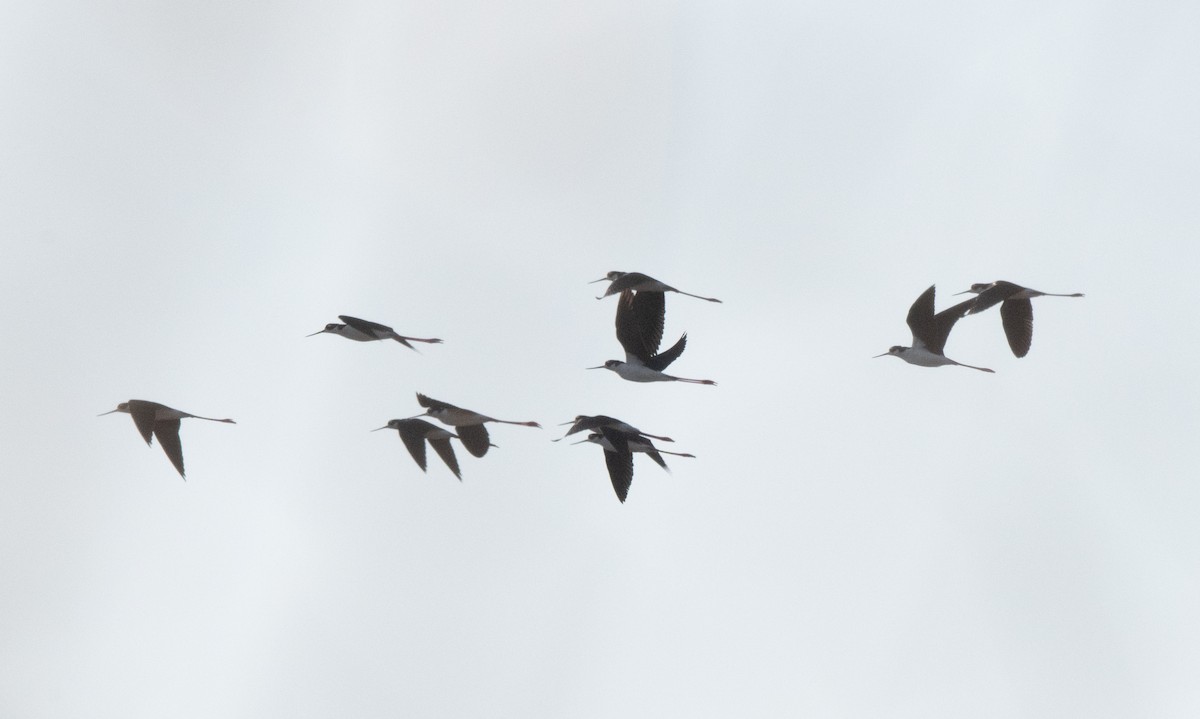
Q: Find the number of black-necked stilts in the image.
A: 10